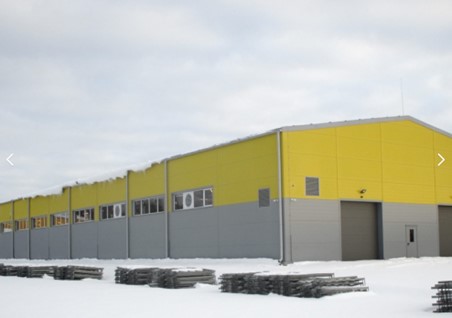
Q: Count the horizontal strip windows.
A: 8